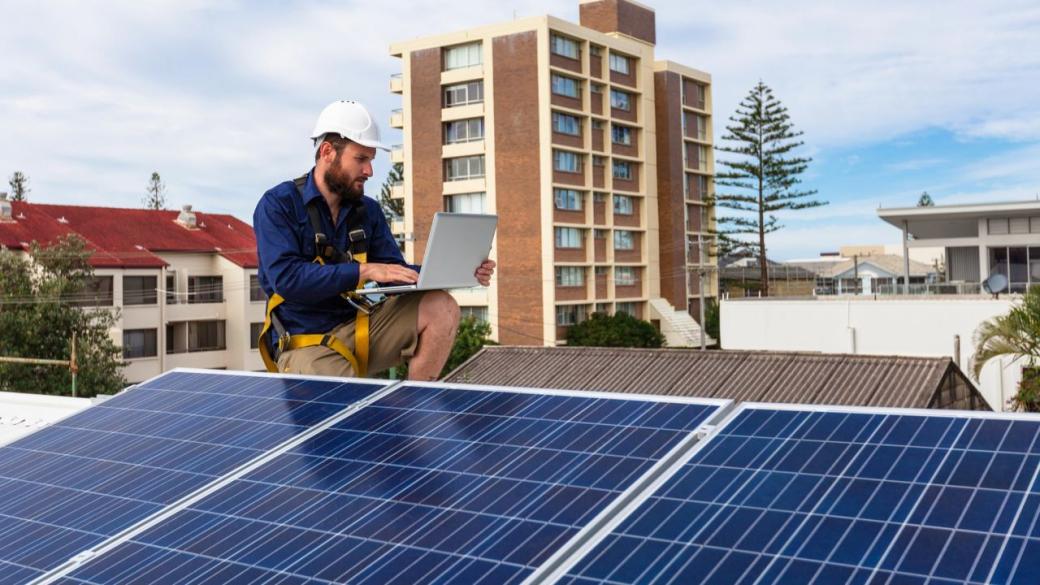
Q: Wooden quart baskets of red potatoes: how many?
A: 0